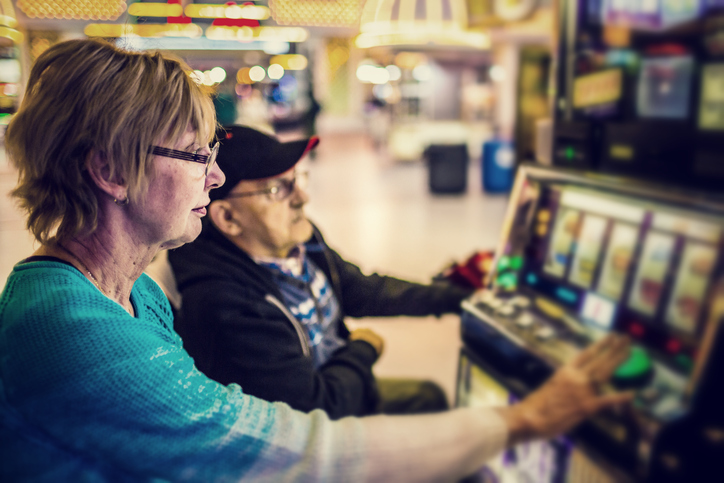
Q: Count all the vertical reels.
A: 5